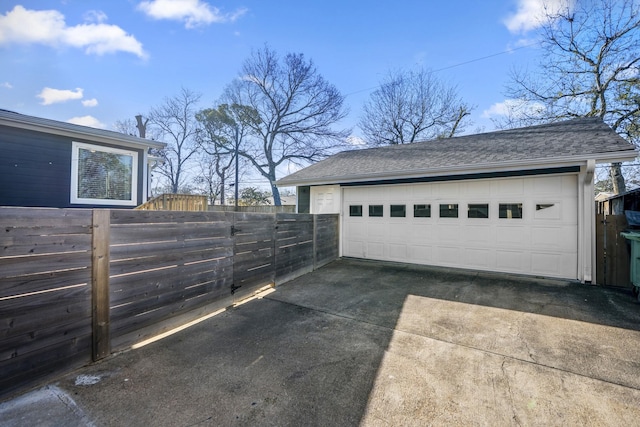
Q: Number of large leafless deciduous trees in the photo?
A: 4